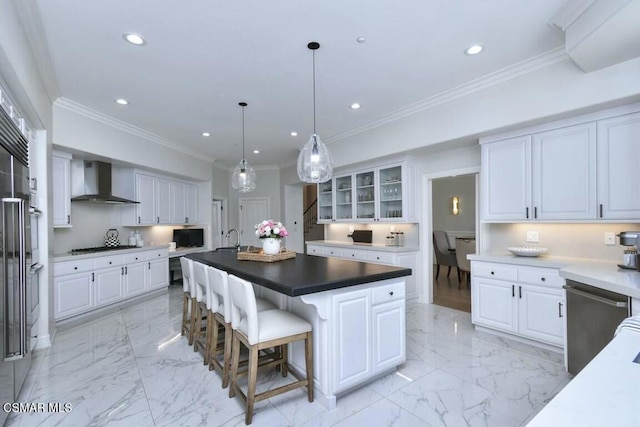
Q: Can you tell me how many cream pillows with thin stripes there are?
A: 0